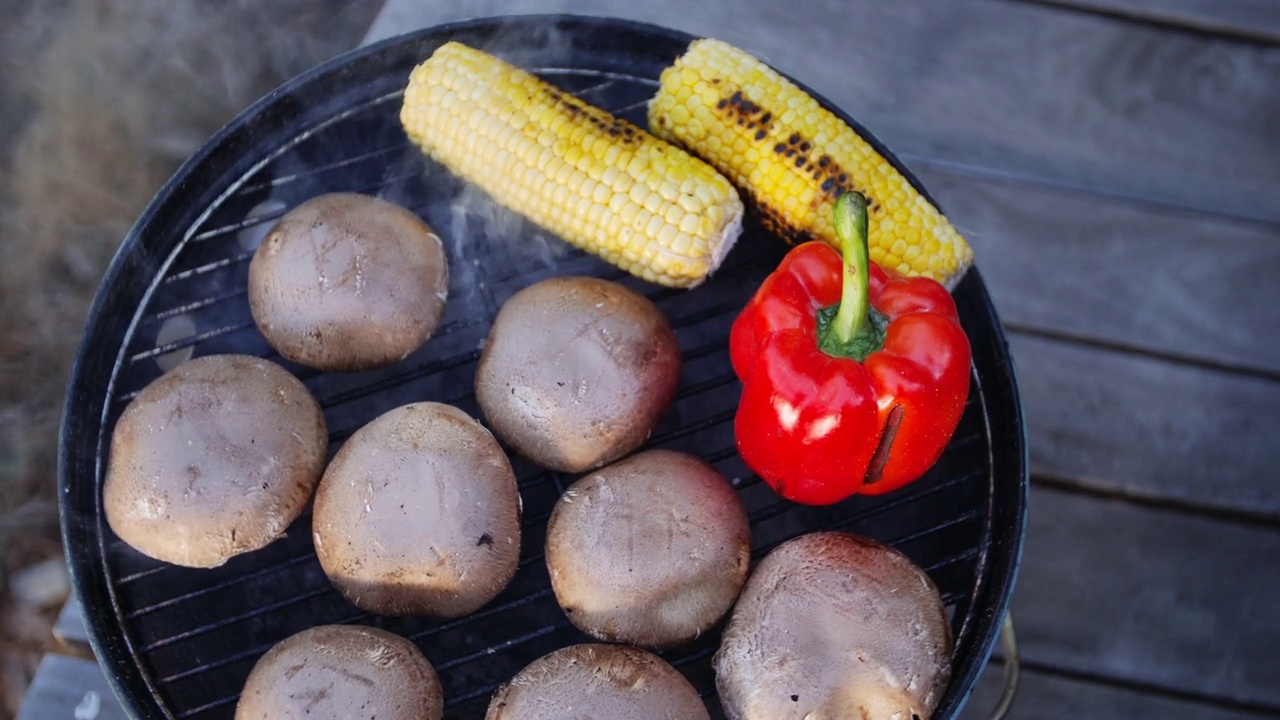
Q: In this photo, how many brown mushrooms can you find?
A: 8